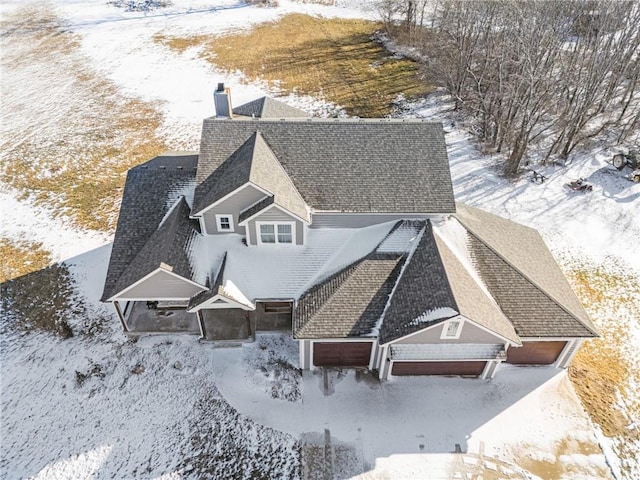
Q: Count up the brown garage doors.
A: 3